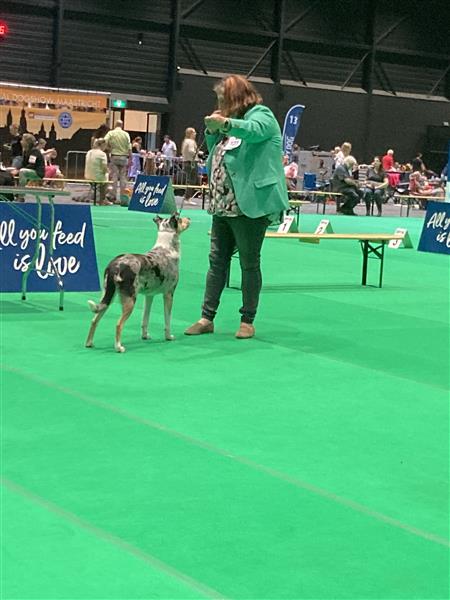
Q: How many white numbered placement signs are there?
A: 3